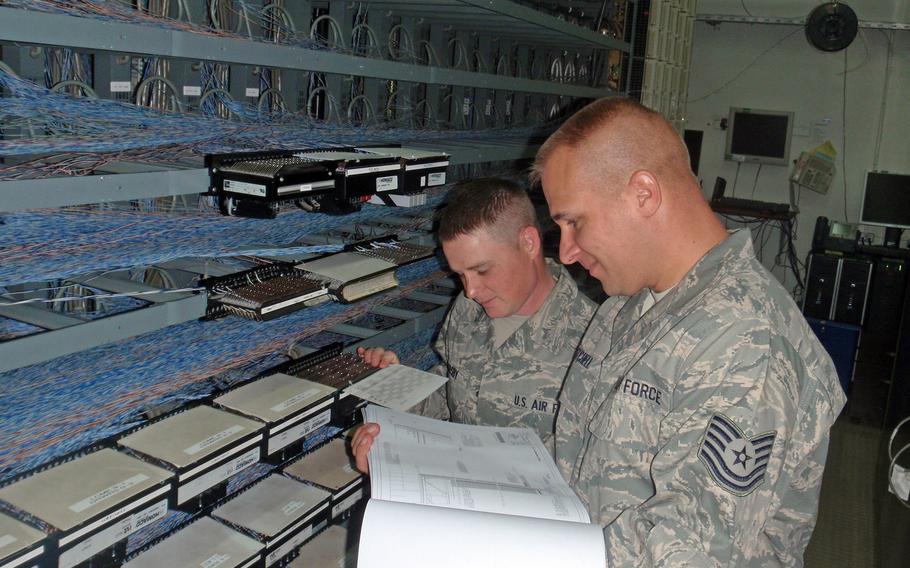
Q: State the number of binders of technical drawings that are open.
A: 1